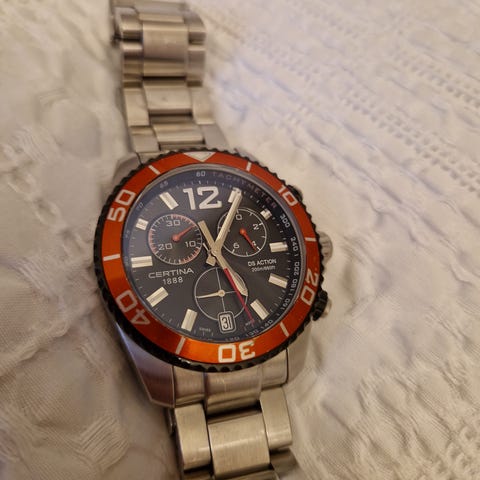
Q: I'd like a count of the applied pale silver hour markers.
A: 10